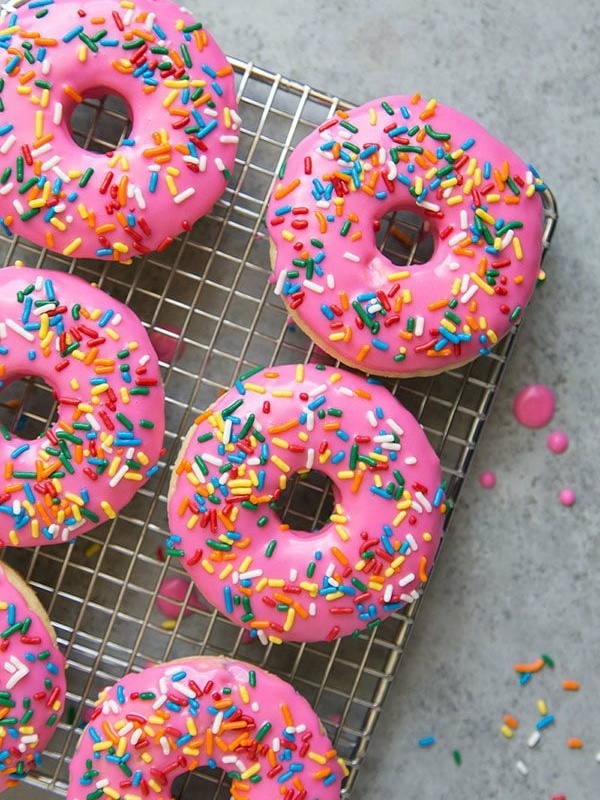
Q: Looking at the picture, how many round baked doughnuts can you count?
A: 6